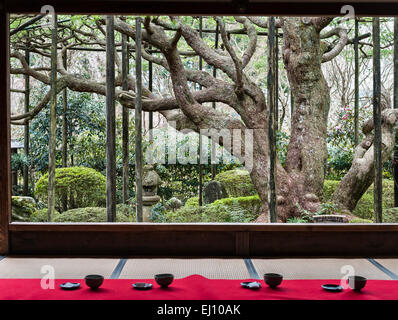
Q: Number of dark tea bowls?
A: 4